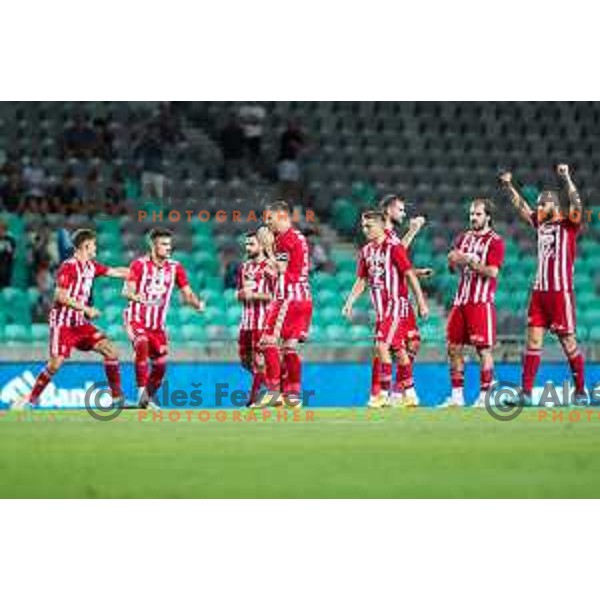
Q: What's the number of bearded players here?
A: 4